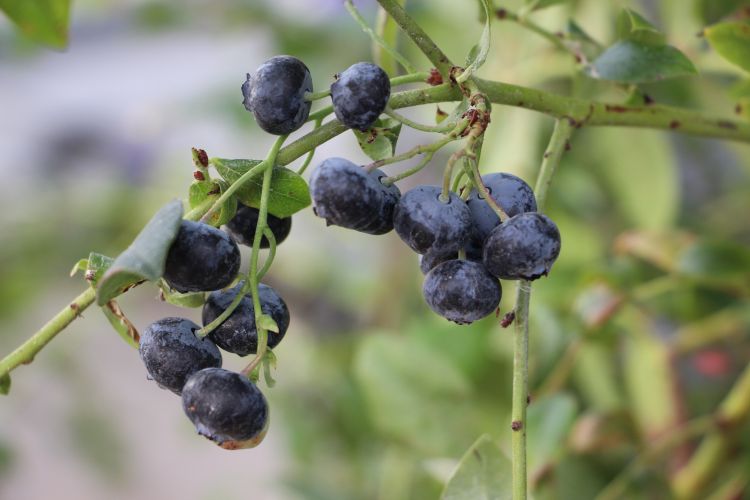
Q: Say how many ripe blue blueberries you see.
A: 14